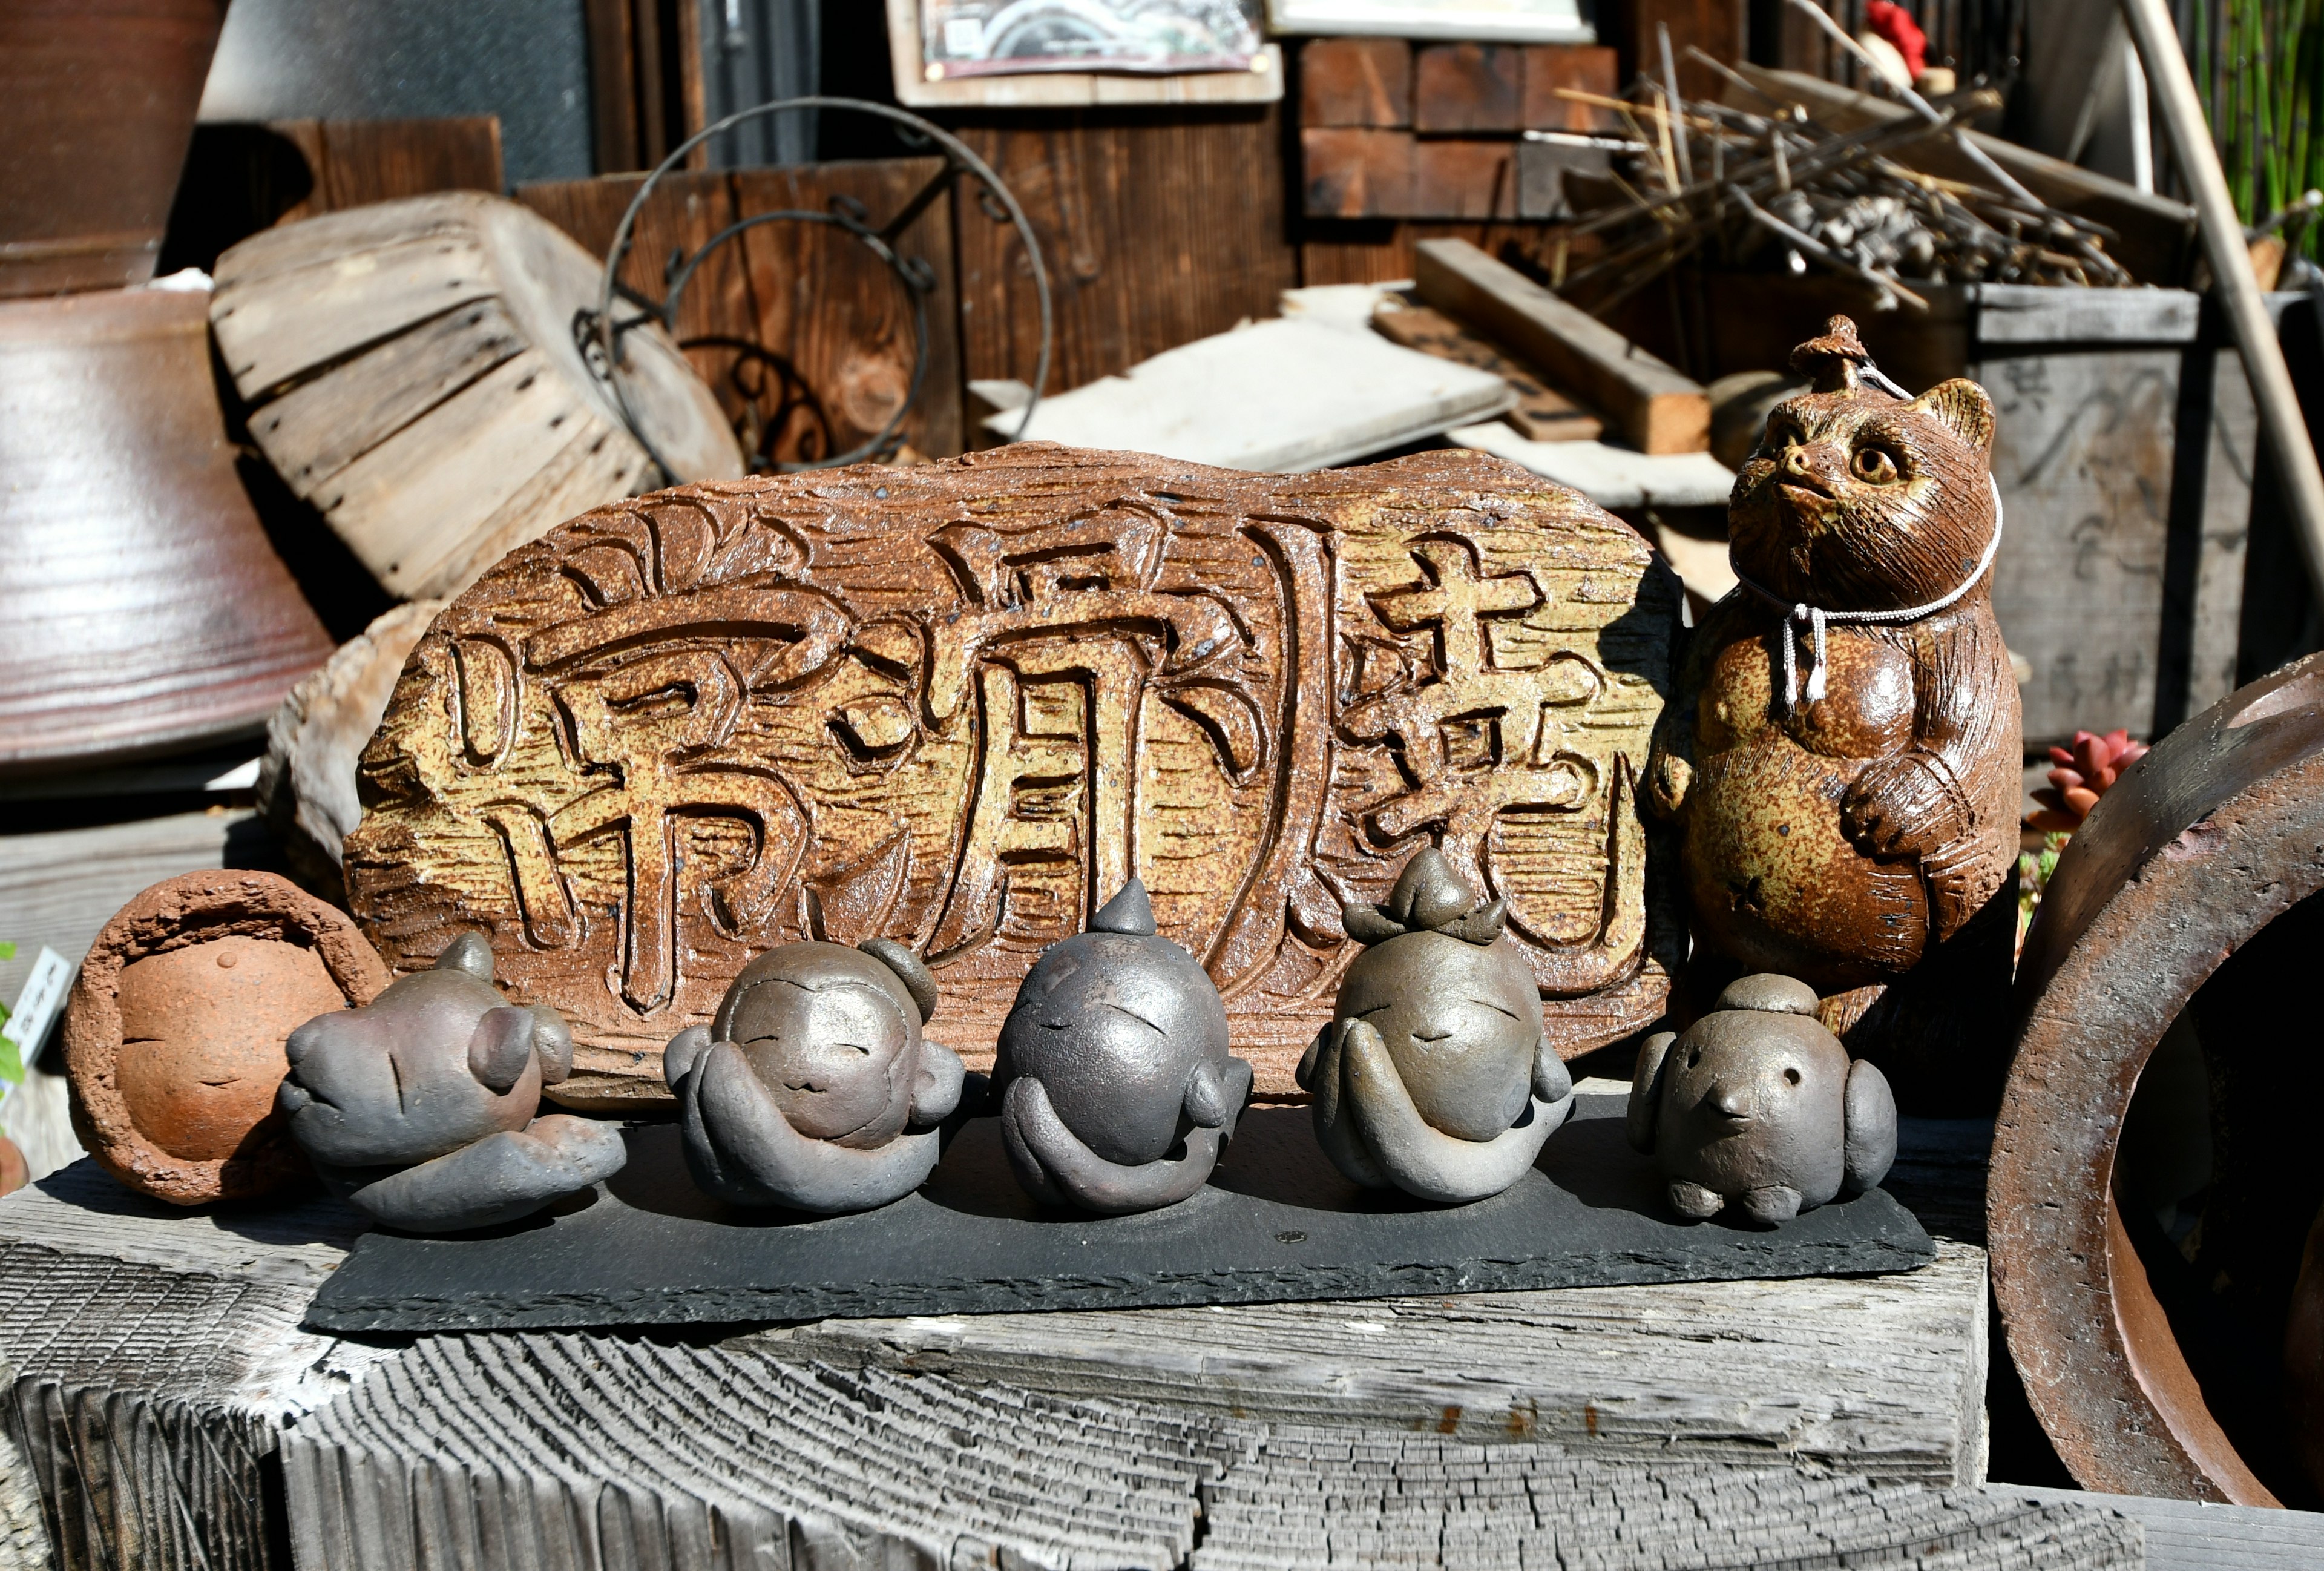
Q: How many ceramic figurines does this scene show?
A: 7